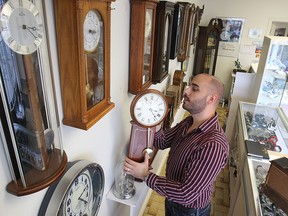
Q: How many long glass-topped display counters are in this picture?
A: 1